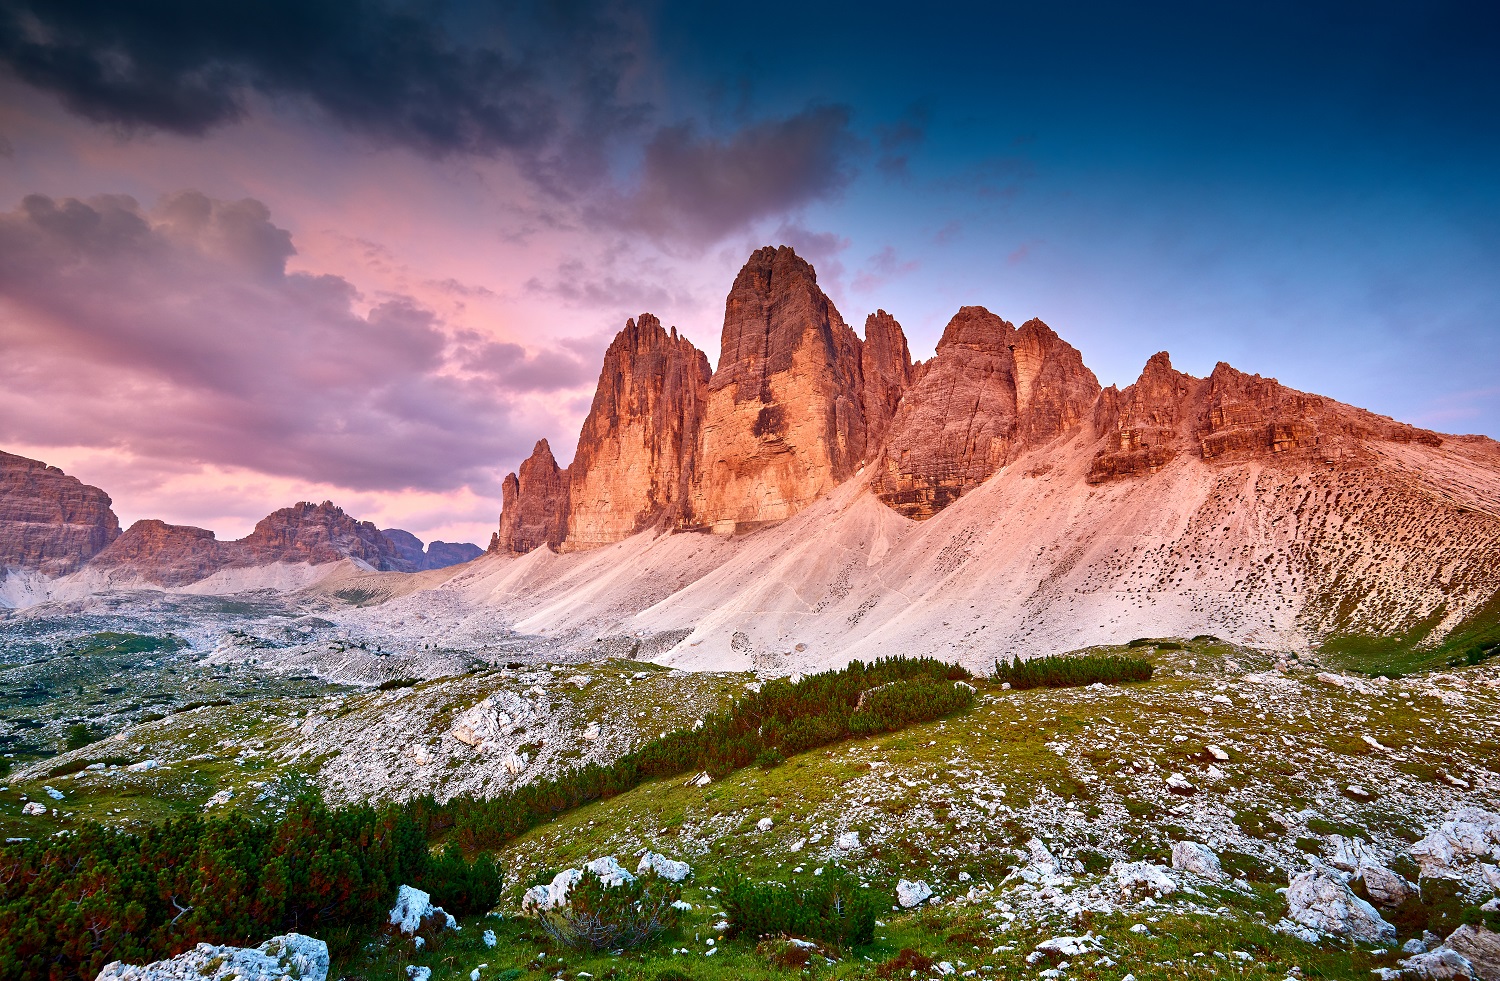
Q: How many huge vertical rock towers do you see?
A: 3